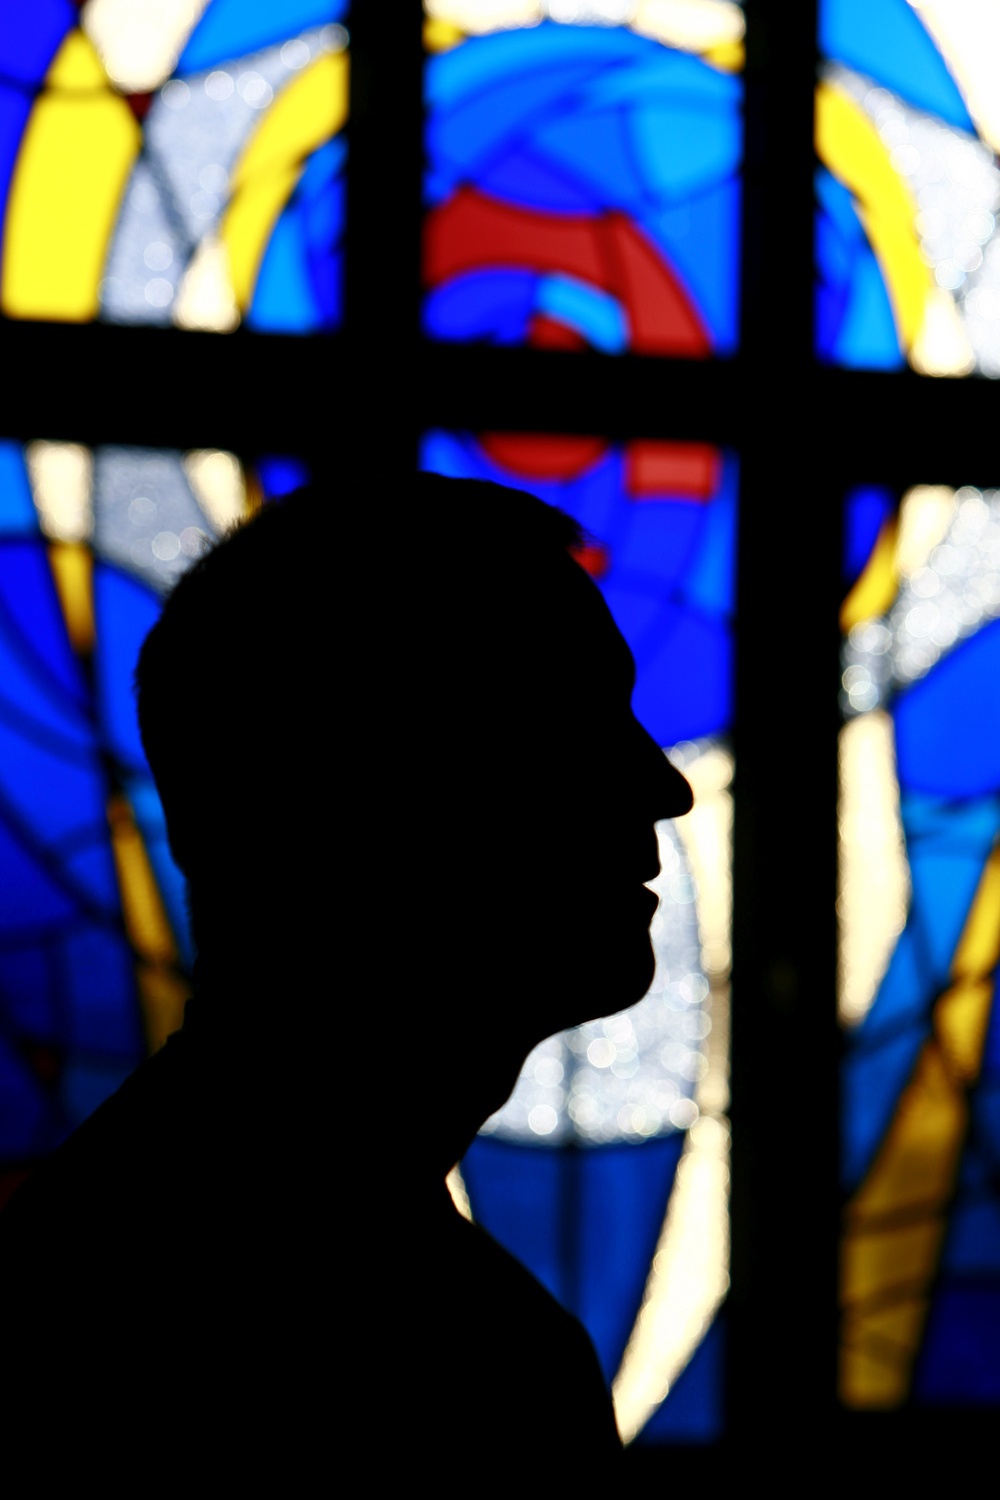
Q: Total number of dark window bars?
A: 3